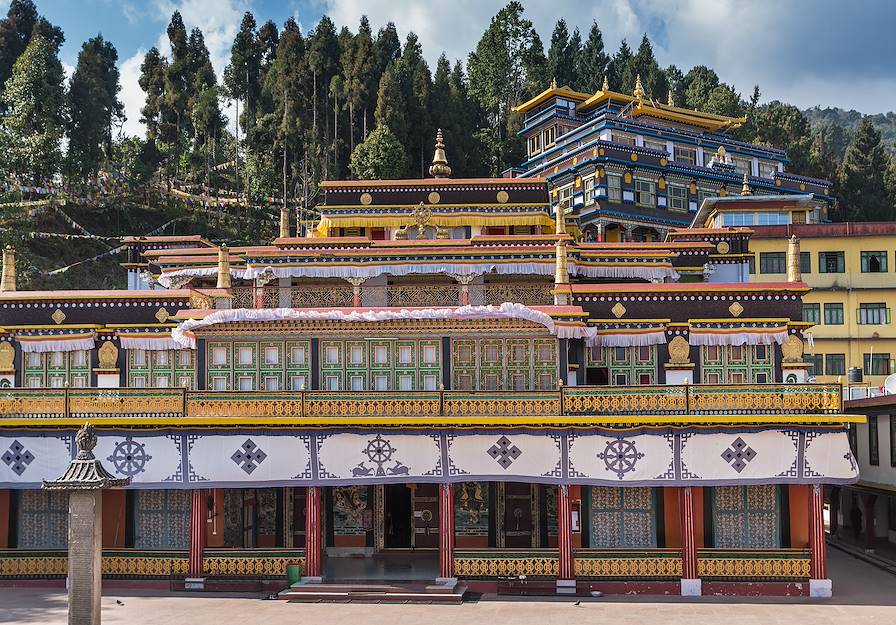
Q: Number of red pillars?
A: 6